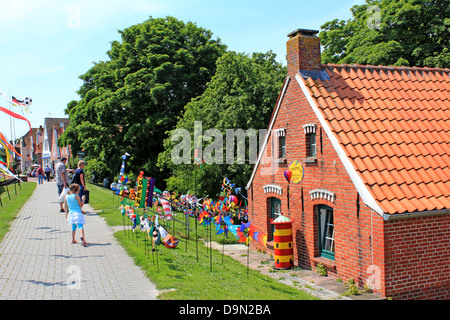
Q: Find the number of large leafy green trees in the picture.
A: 3